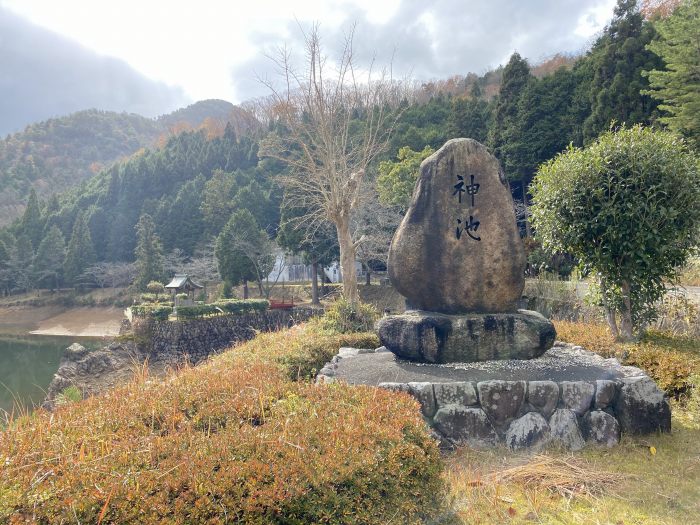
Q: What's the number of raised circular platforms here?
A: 1